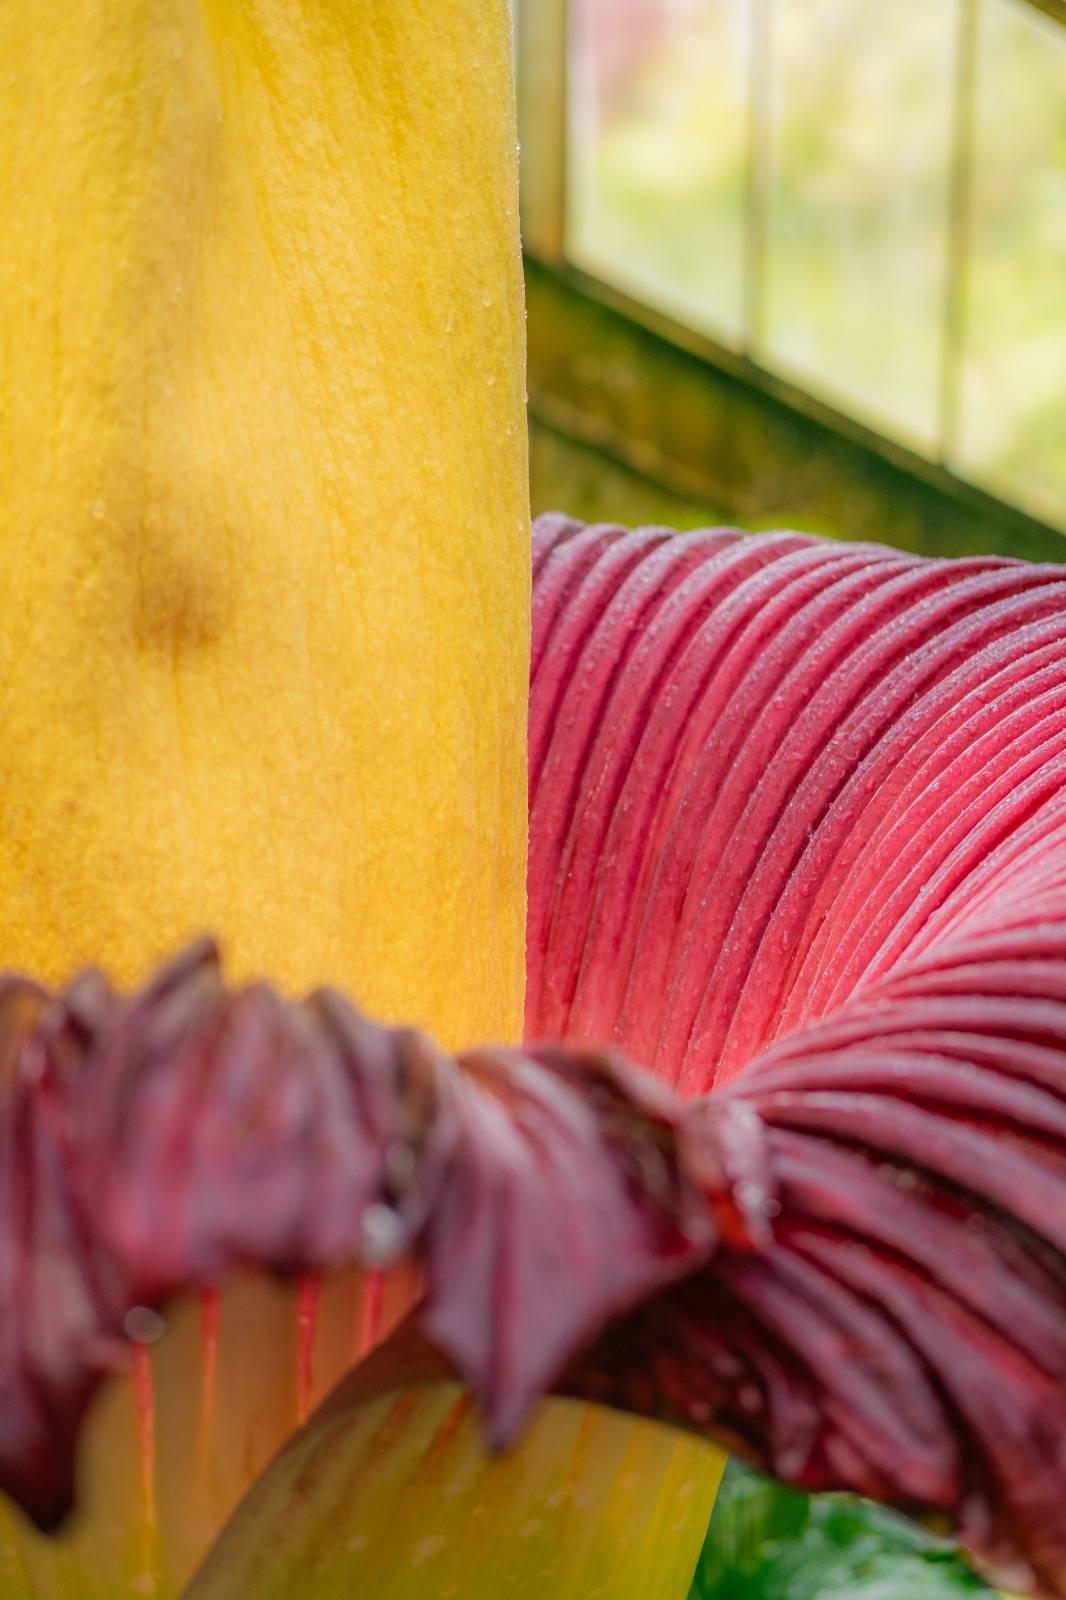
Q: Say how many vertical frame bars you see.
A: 3